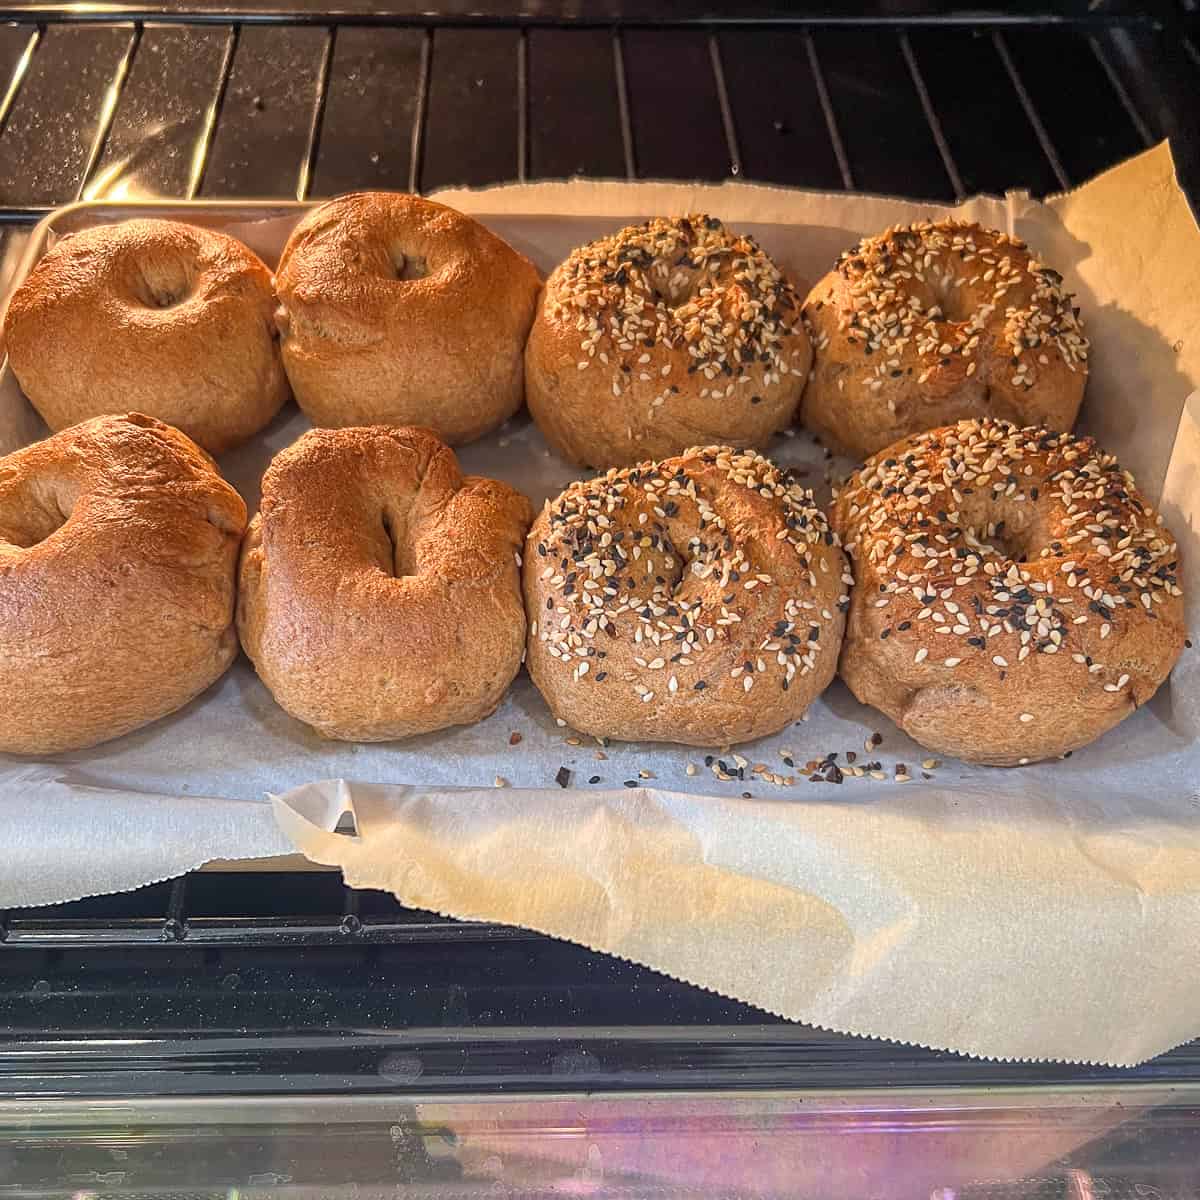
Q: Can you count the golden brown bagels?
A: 8